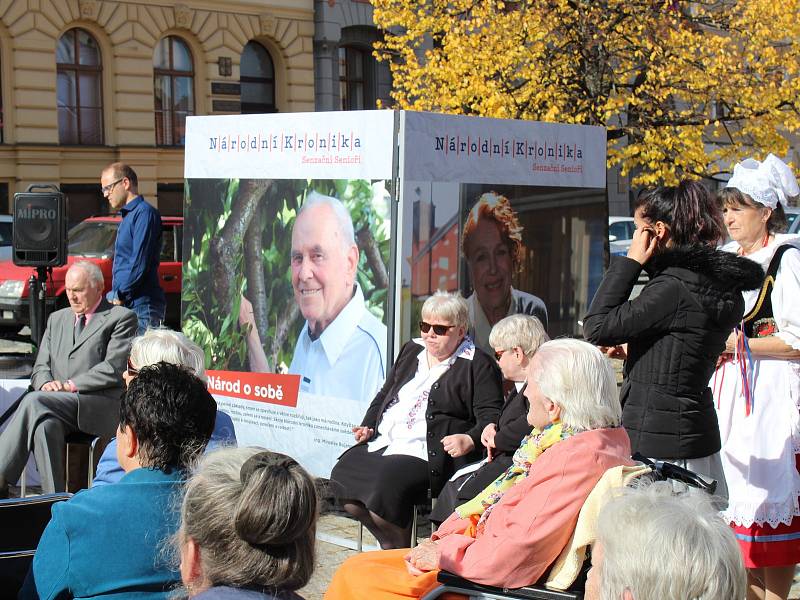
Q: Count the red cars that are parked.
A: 1